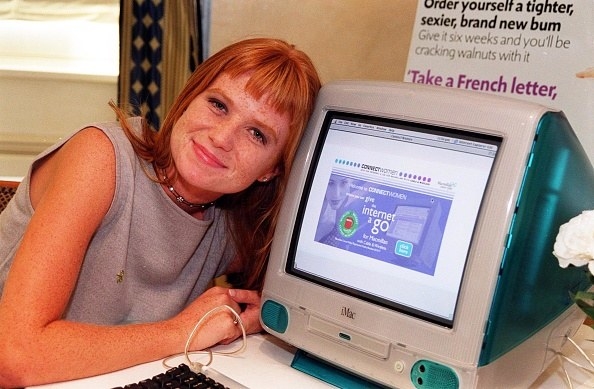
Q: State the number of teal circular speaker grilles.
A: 2